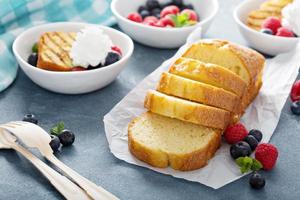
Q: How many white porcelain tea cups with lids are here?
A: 0